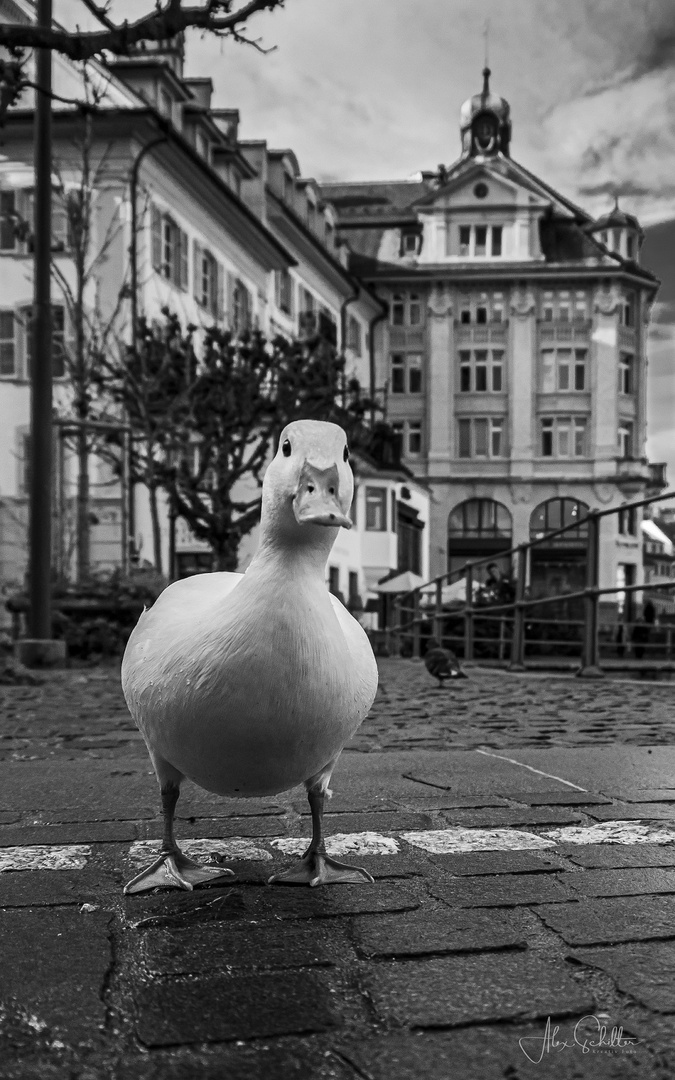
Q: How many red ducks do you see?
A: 0